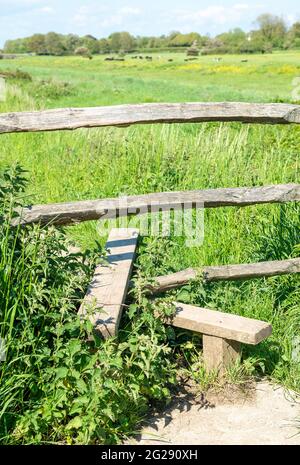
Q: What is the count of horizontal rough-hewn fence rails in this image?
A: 3